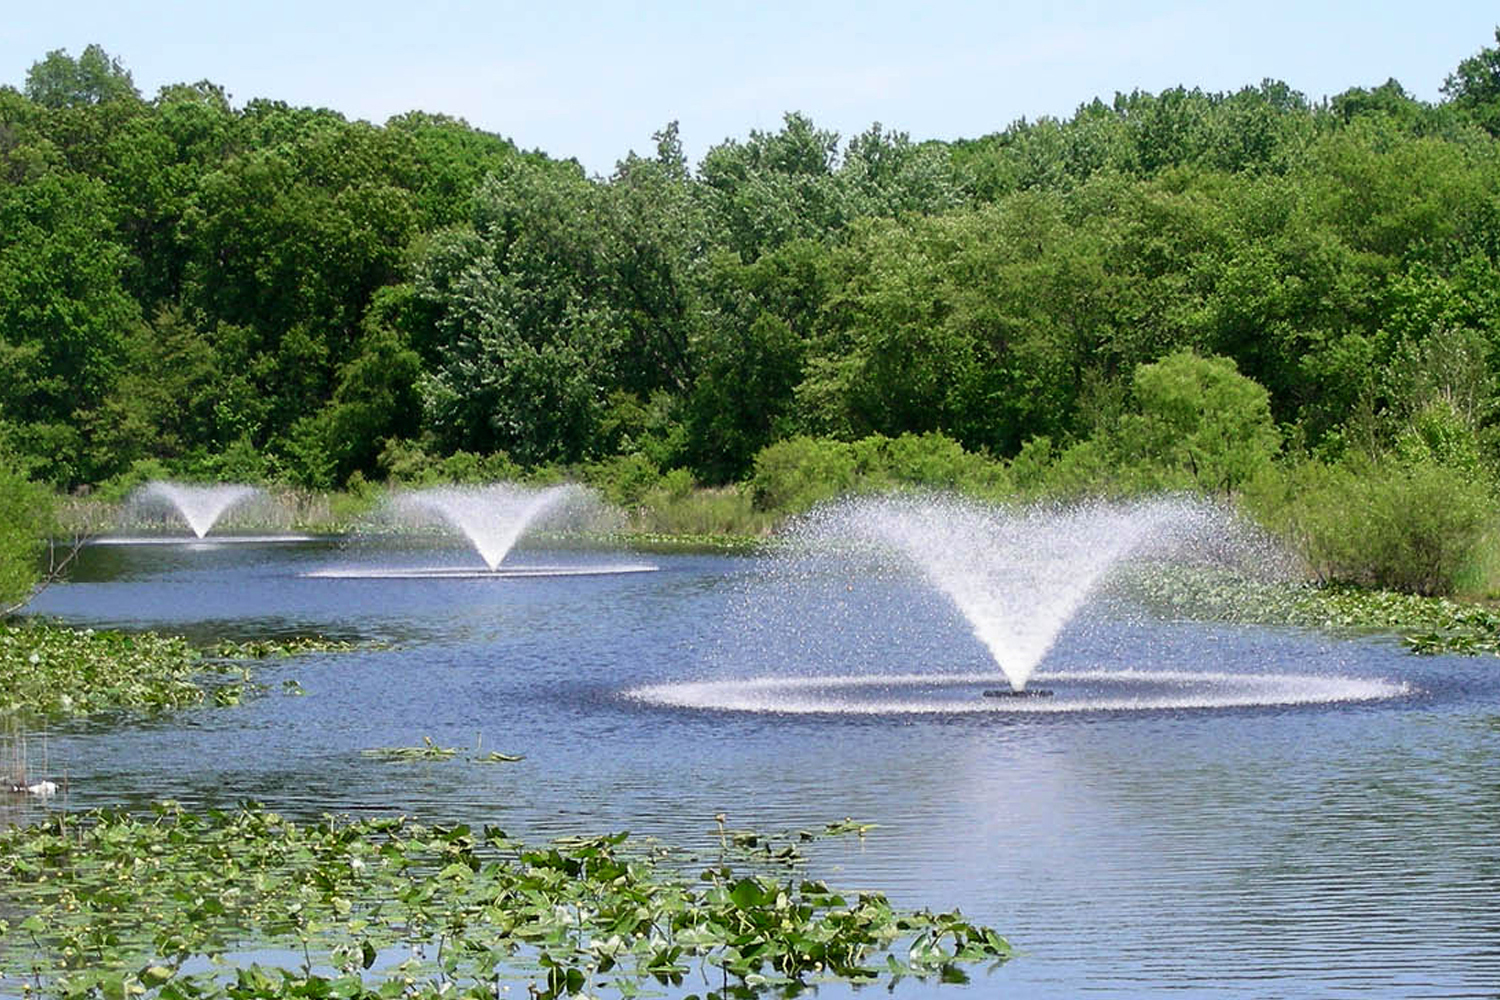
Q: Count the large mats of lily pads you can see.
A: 3